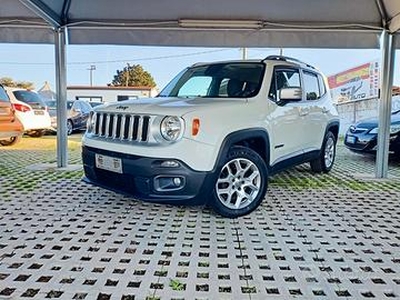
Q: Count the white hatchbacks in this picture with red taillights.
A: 1